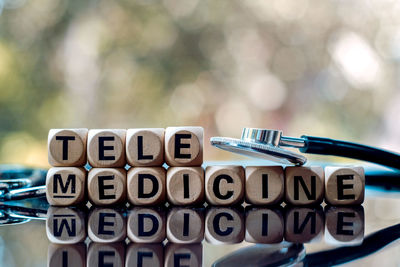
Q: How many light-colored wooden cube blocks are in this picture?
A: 12